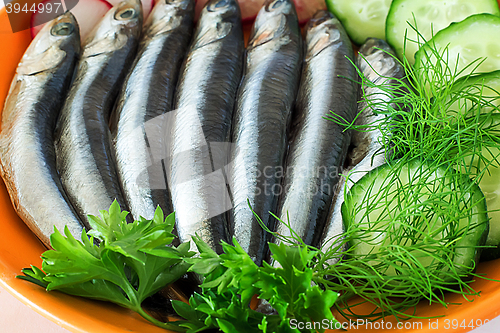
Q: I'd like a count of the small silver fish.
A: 7